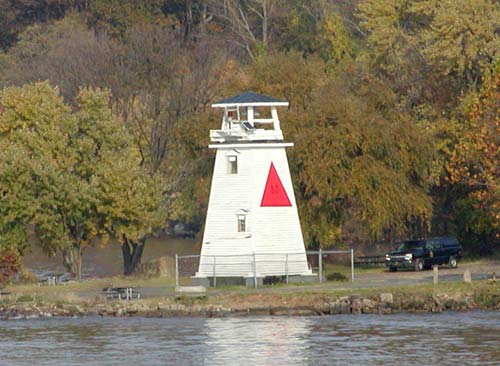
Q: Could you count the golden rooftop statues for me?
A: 0